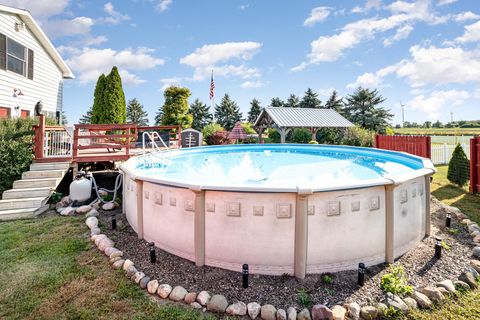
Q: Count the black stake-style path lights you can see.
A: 6